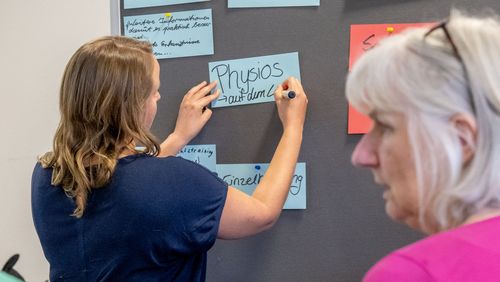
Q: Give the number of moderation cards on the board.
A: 7